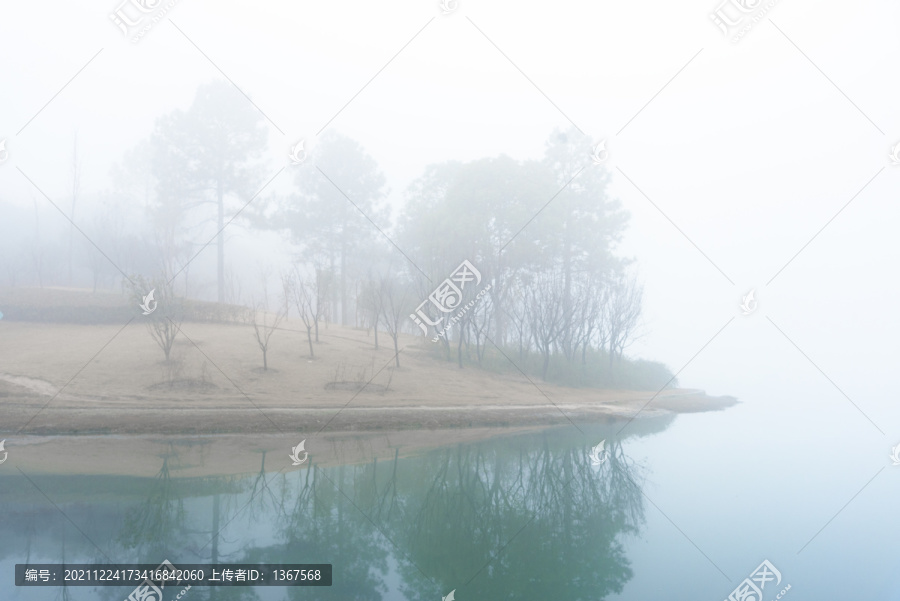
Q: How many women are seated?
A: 0